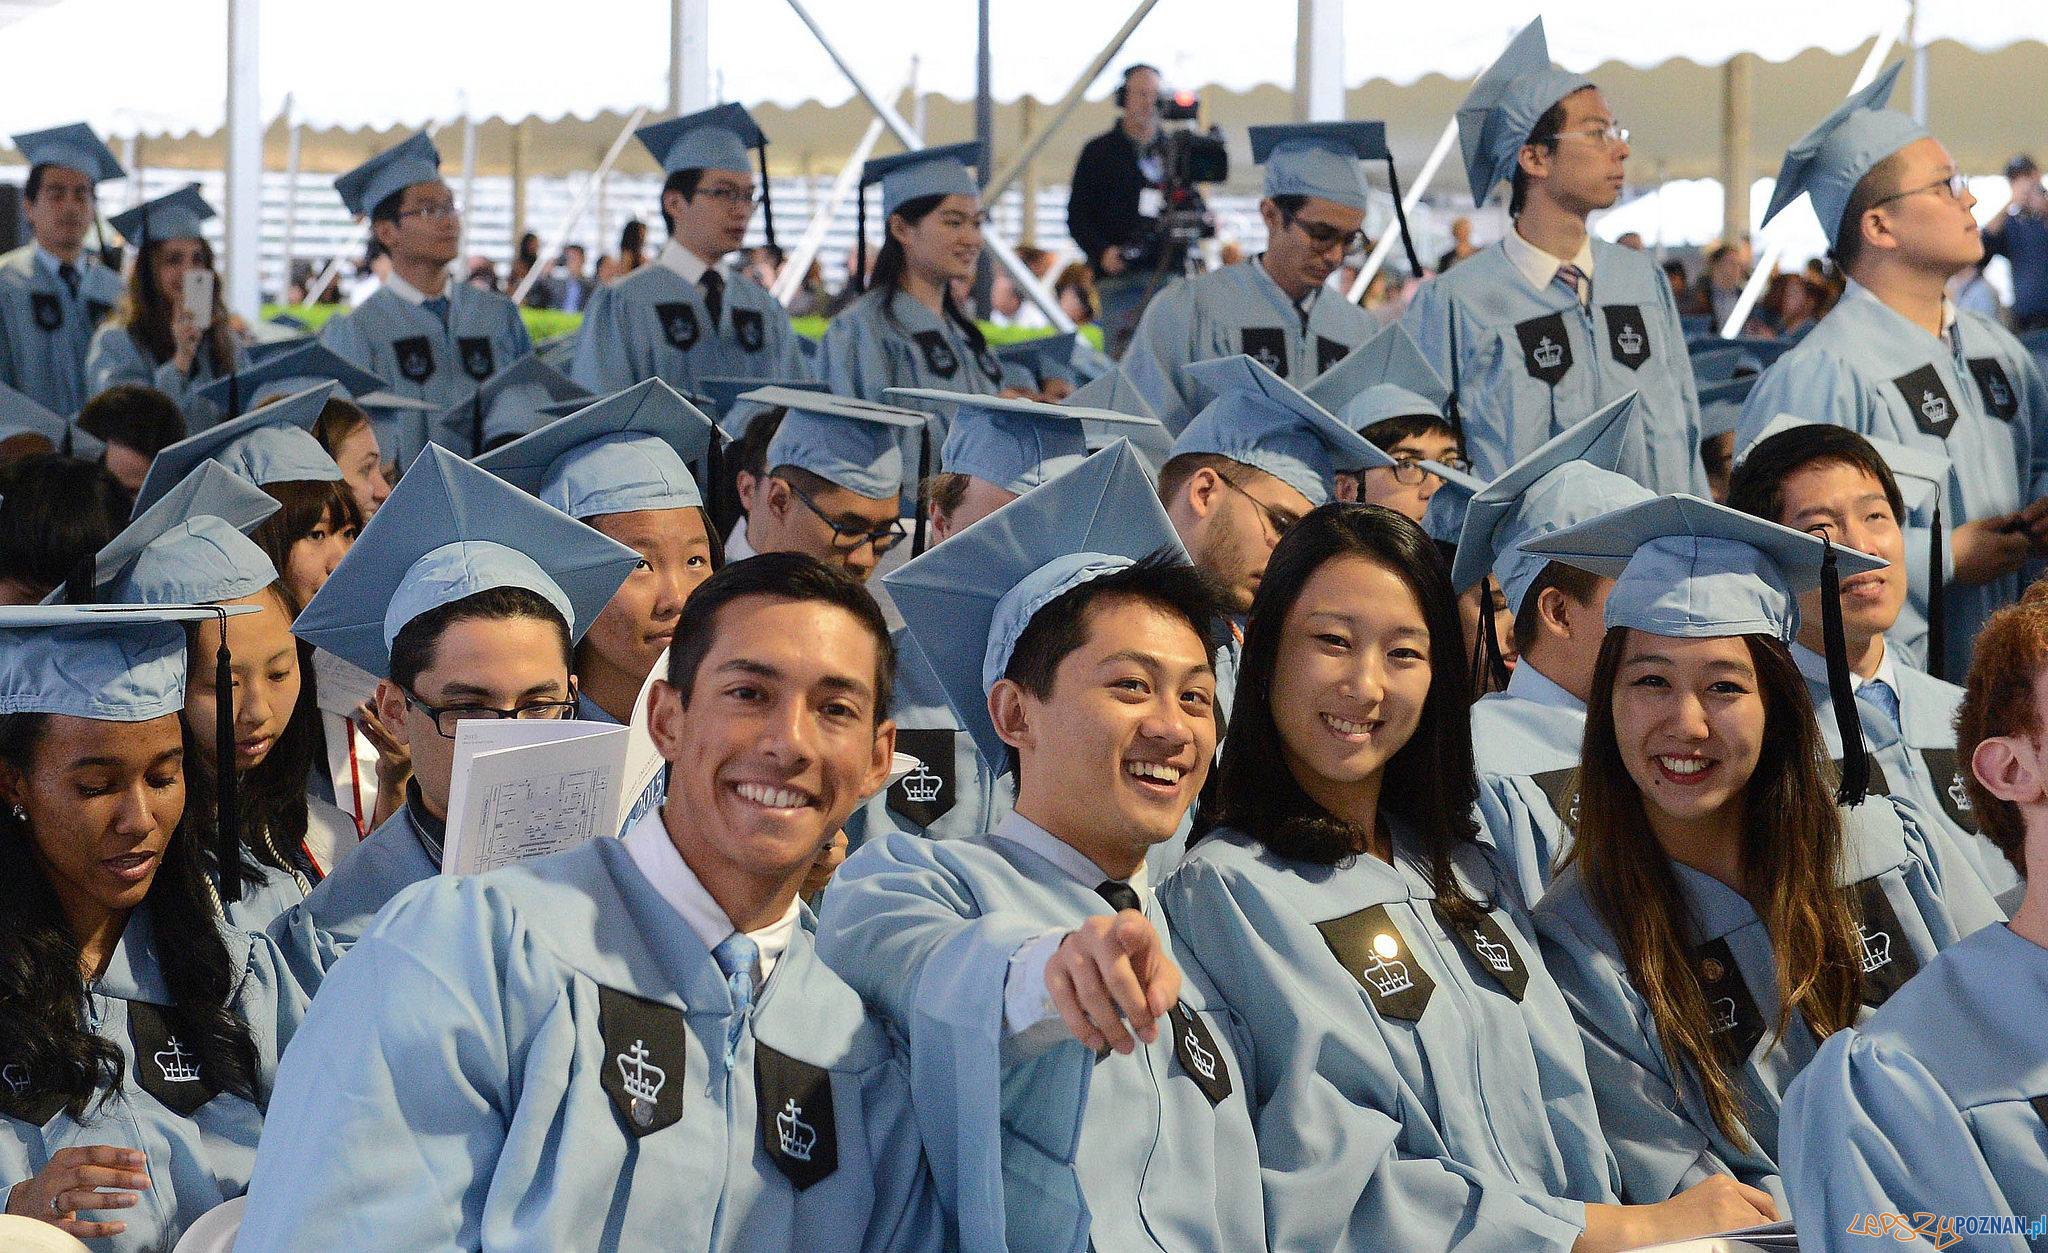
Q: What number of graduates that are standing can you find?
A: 8